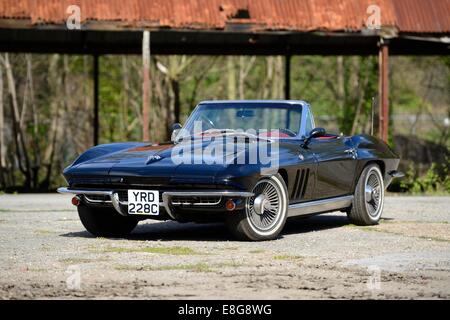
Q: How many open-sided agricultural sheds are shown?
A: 1